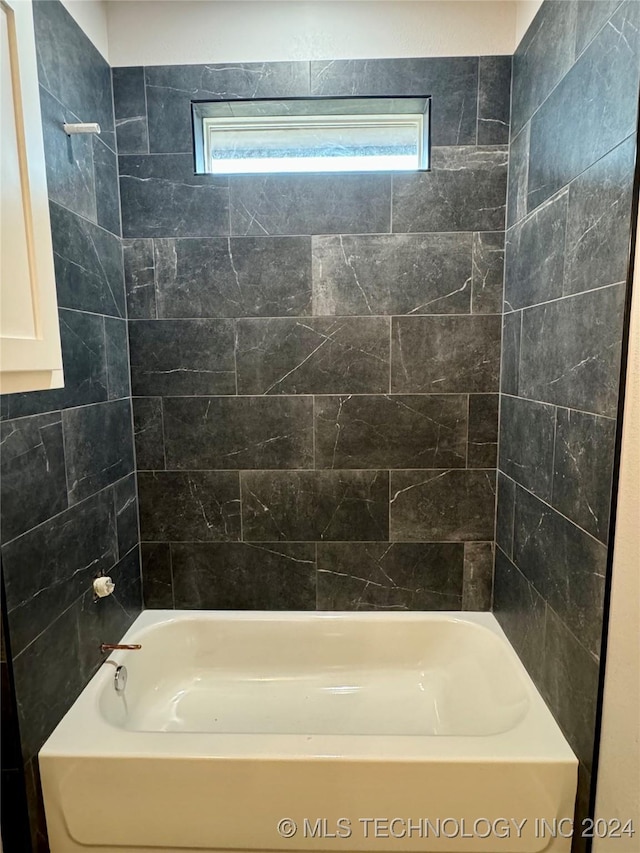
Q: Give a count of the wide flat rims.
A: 1